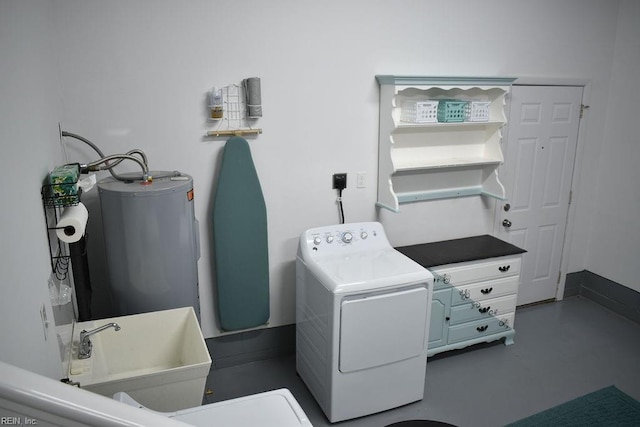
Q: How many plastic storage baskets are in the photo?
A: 3